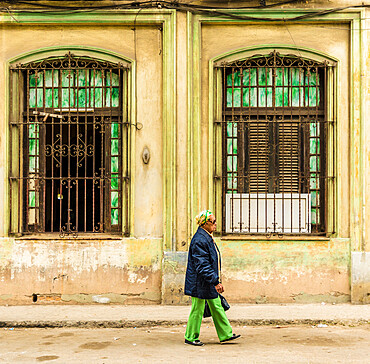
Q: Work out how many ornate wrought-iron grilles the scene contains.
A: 2